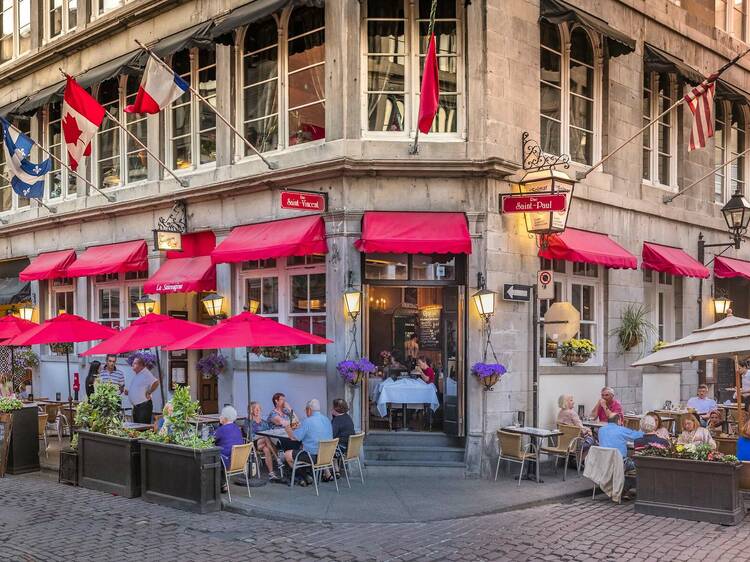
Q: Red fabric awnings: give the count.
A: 8